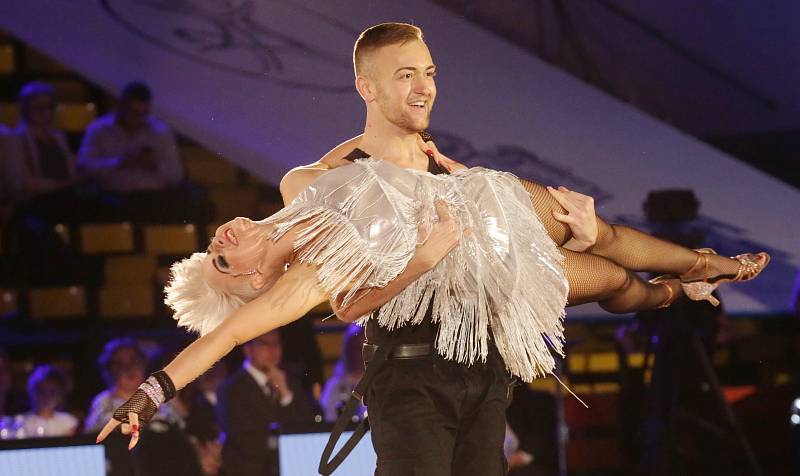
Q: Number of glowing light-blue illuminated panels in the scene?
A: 2